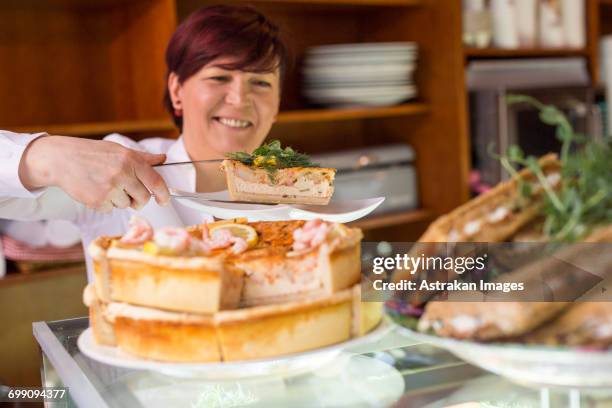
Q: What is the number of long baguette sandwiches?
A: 3